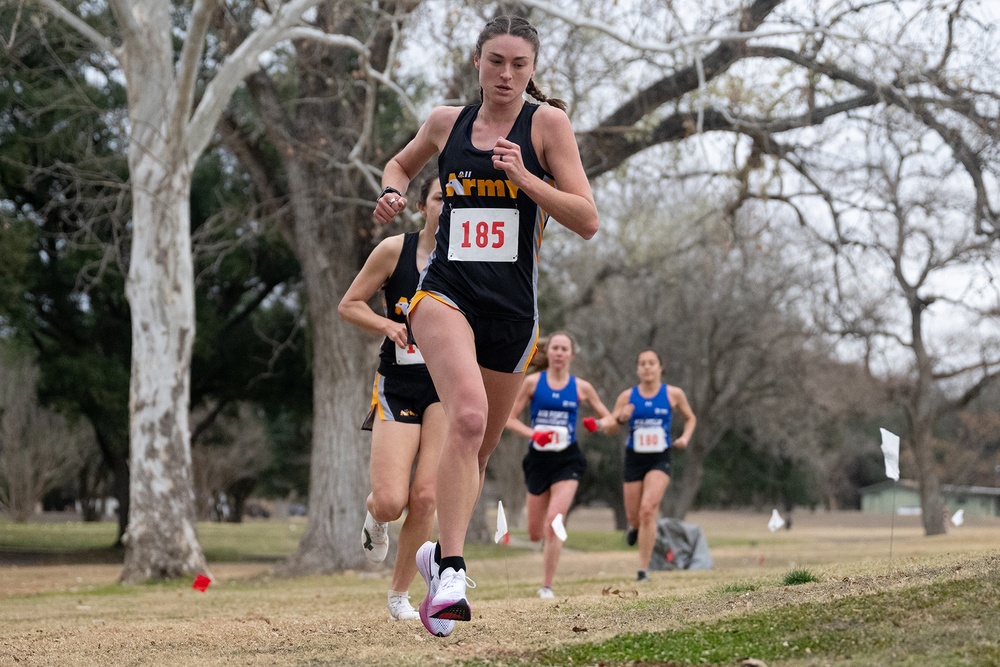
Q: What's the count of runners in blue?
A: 2